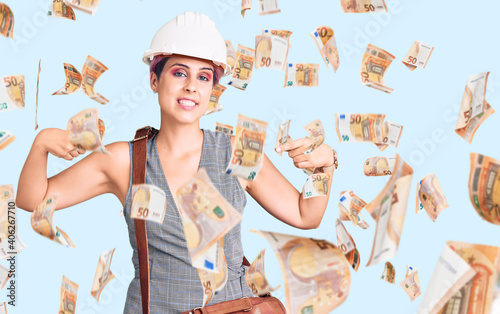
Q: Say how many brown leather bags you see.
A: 1